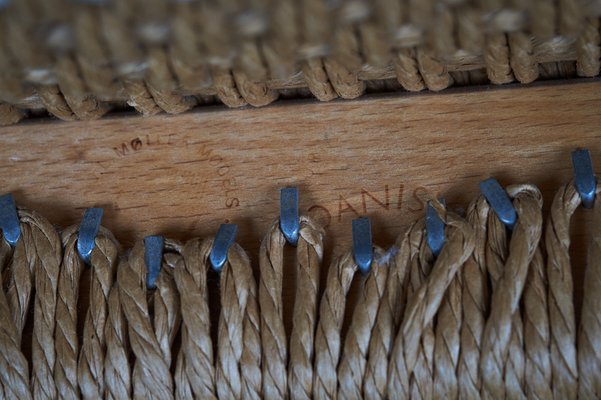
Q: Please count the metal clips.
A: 9